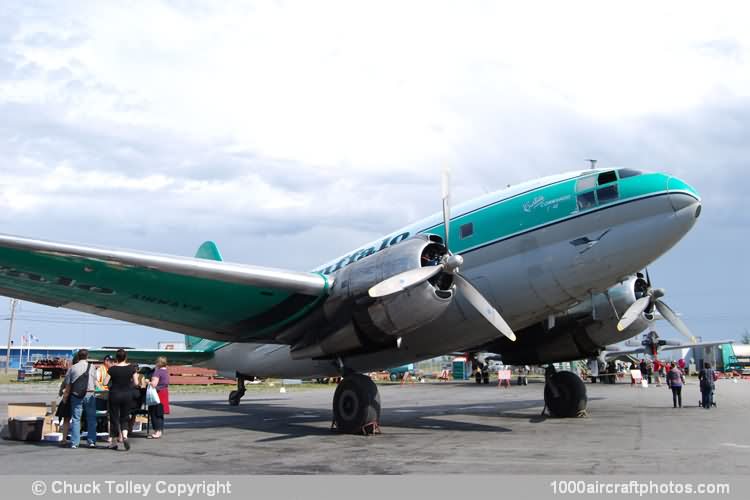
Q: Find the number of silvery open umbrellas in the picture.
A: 0